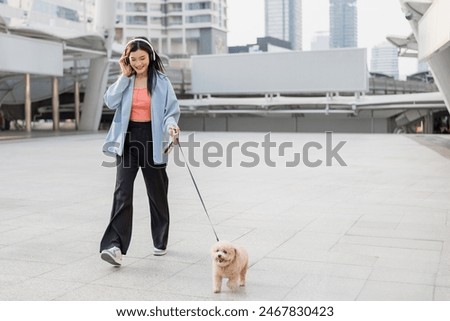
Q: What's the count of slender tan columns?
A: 3